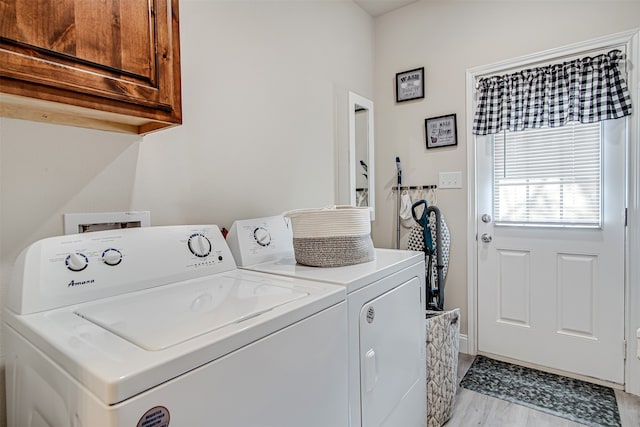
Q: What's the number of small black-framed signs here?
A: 2